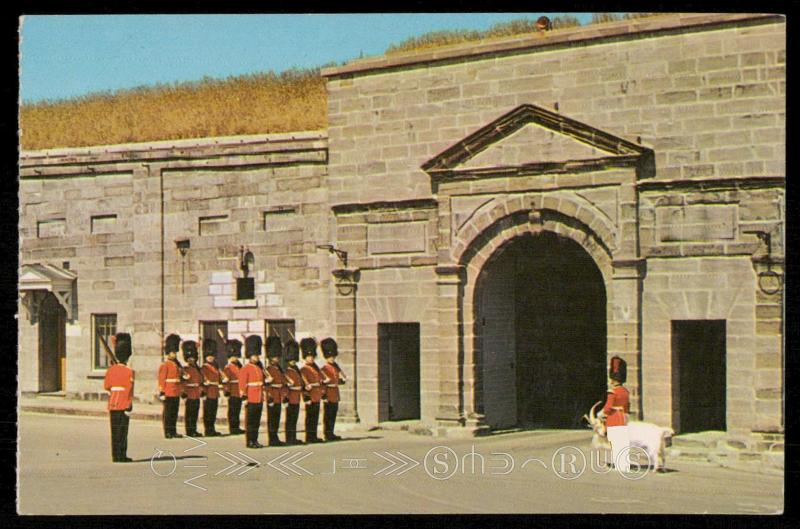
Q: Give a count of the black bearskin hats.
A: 11